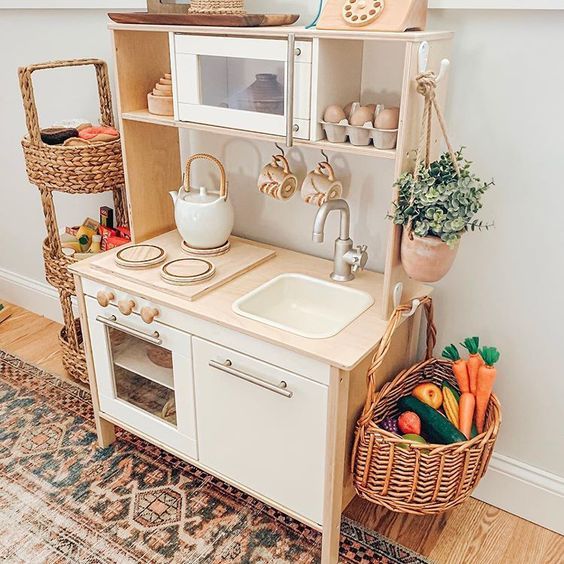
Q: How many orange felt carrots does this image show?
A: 3